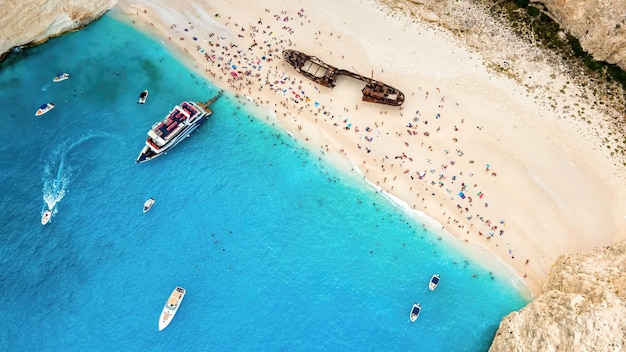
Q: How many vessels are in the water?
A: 9